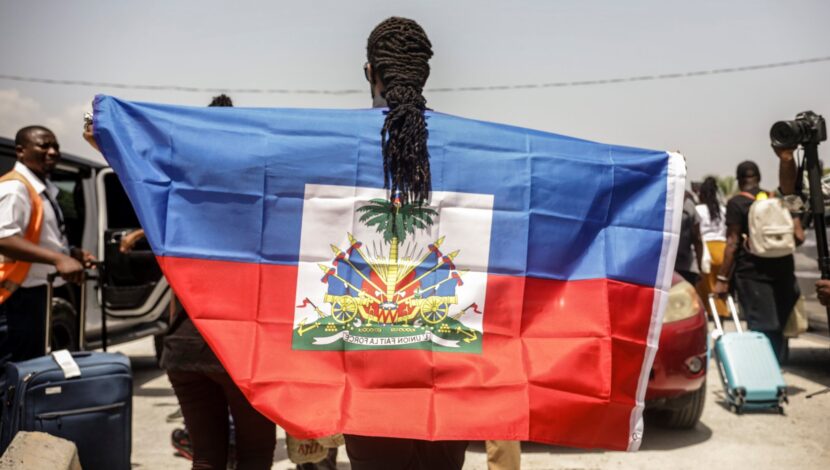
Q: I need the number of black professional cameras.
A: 1